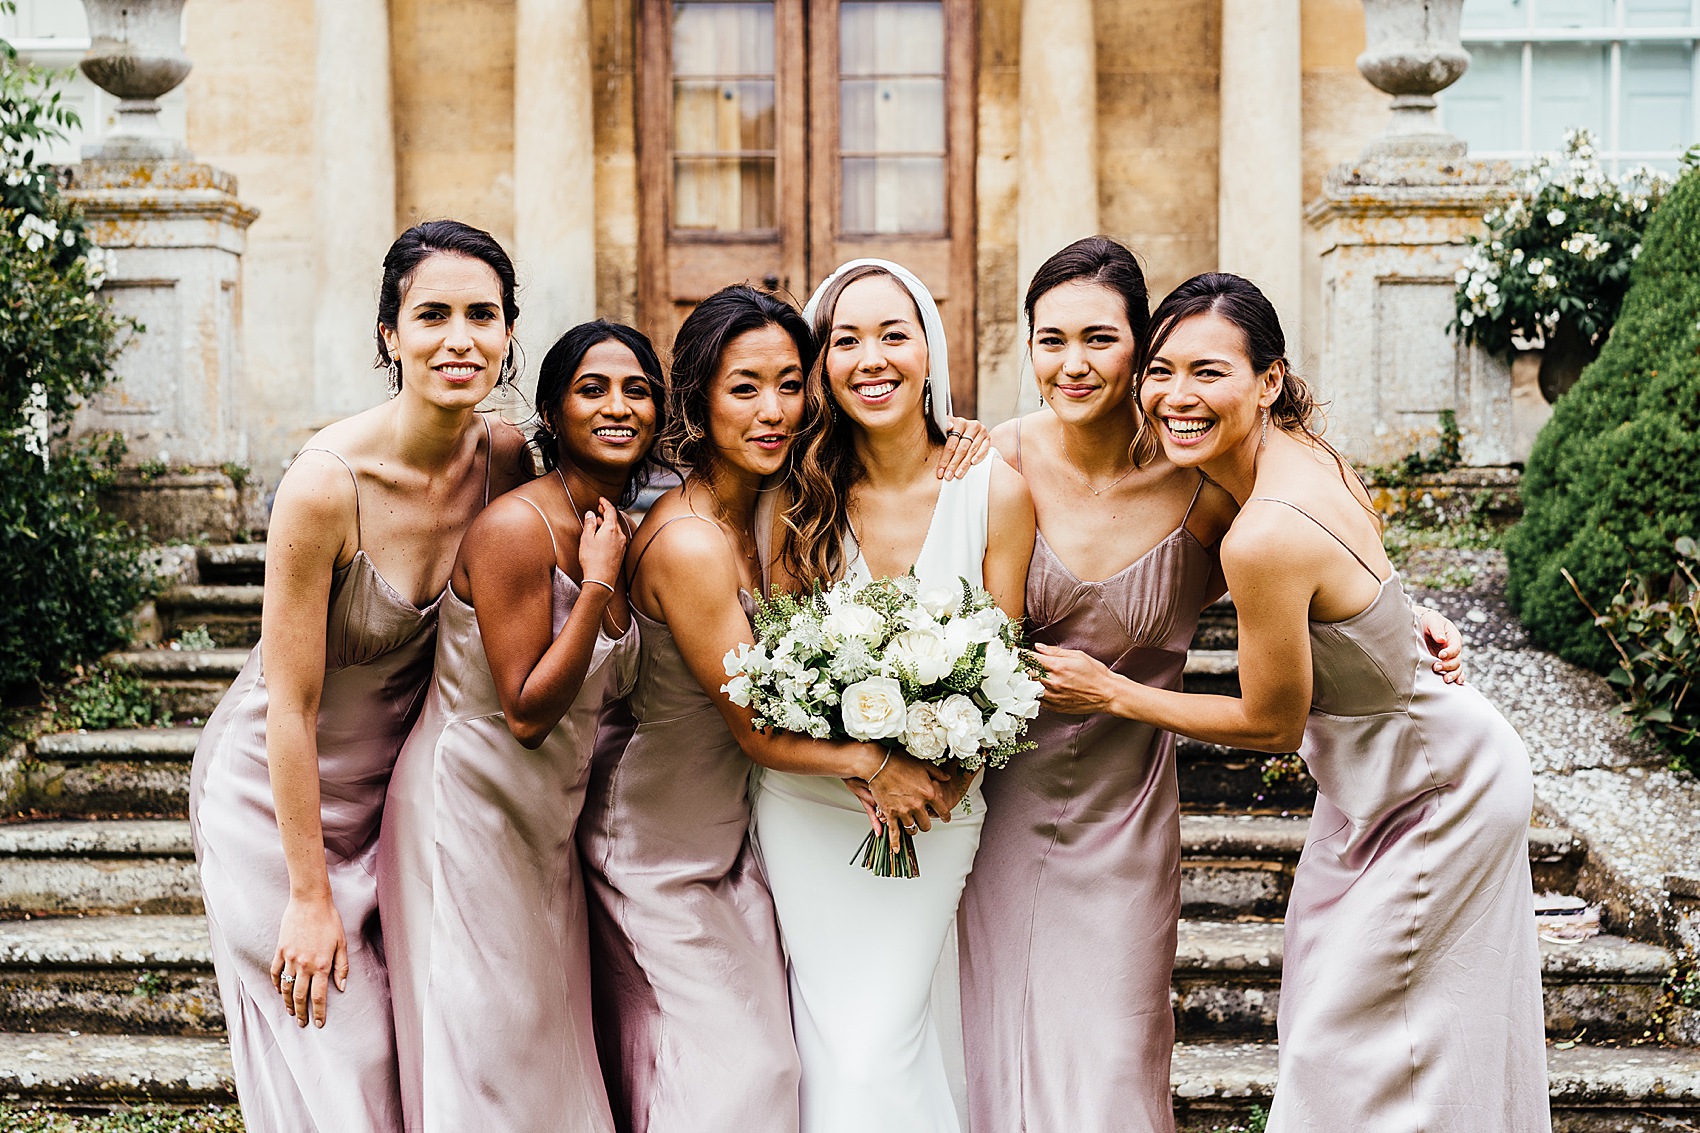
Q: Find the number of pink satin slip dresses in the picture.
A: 5